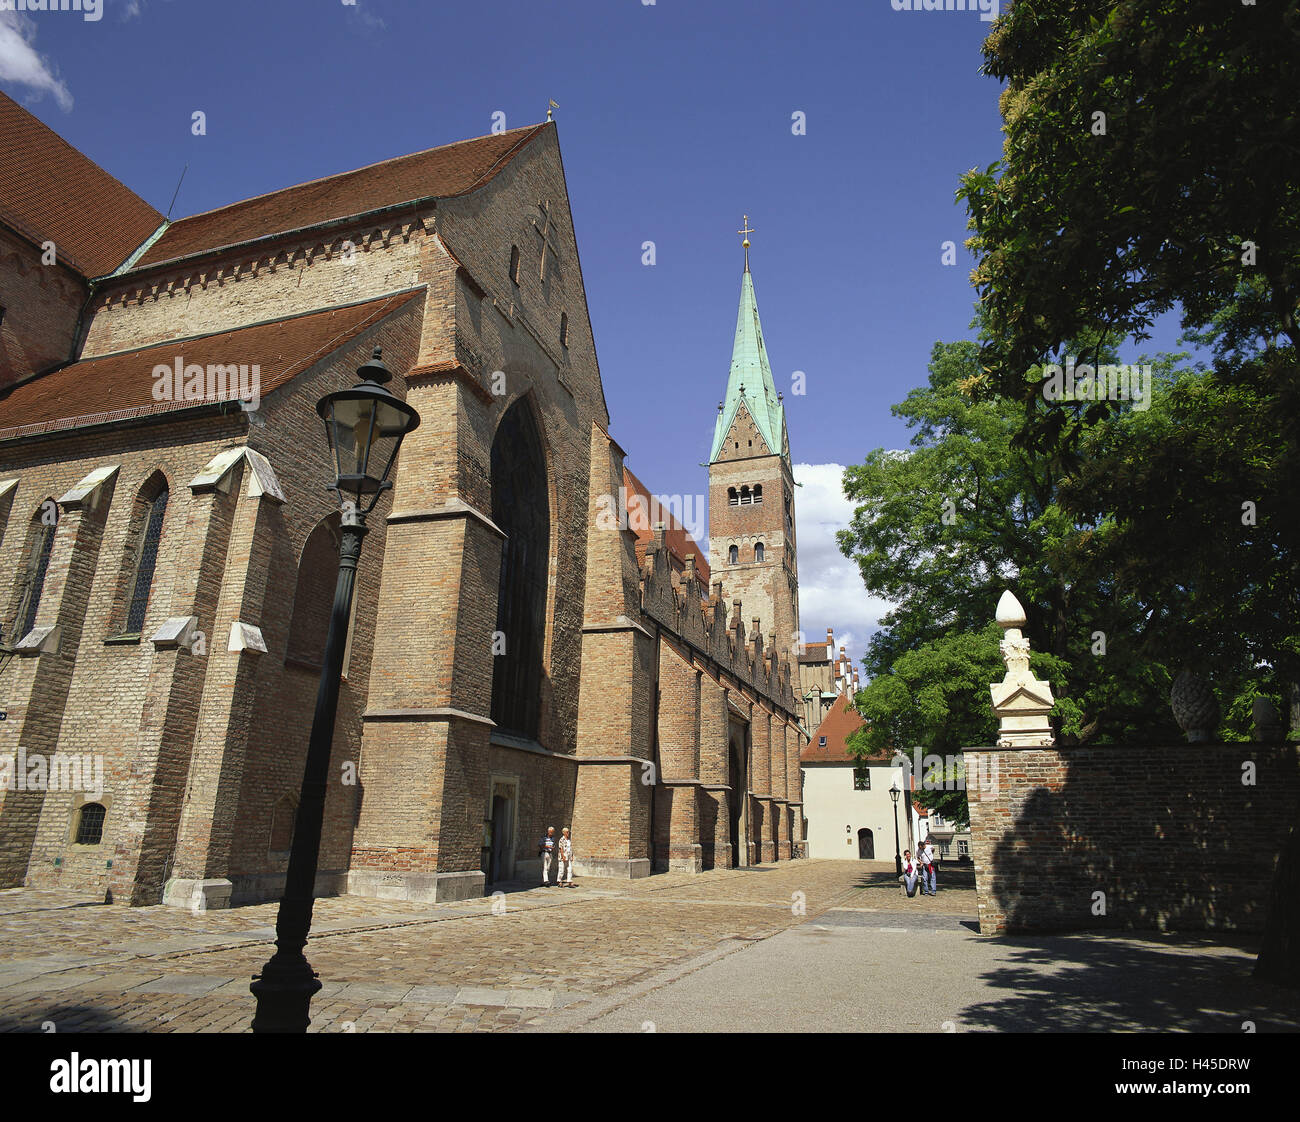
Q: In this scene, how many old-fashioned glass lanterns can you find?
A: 2